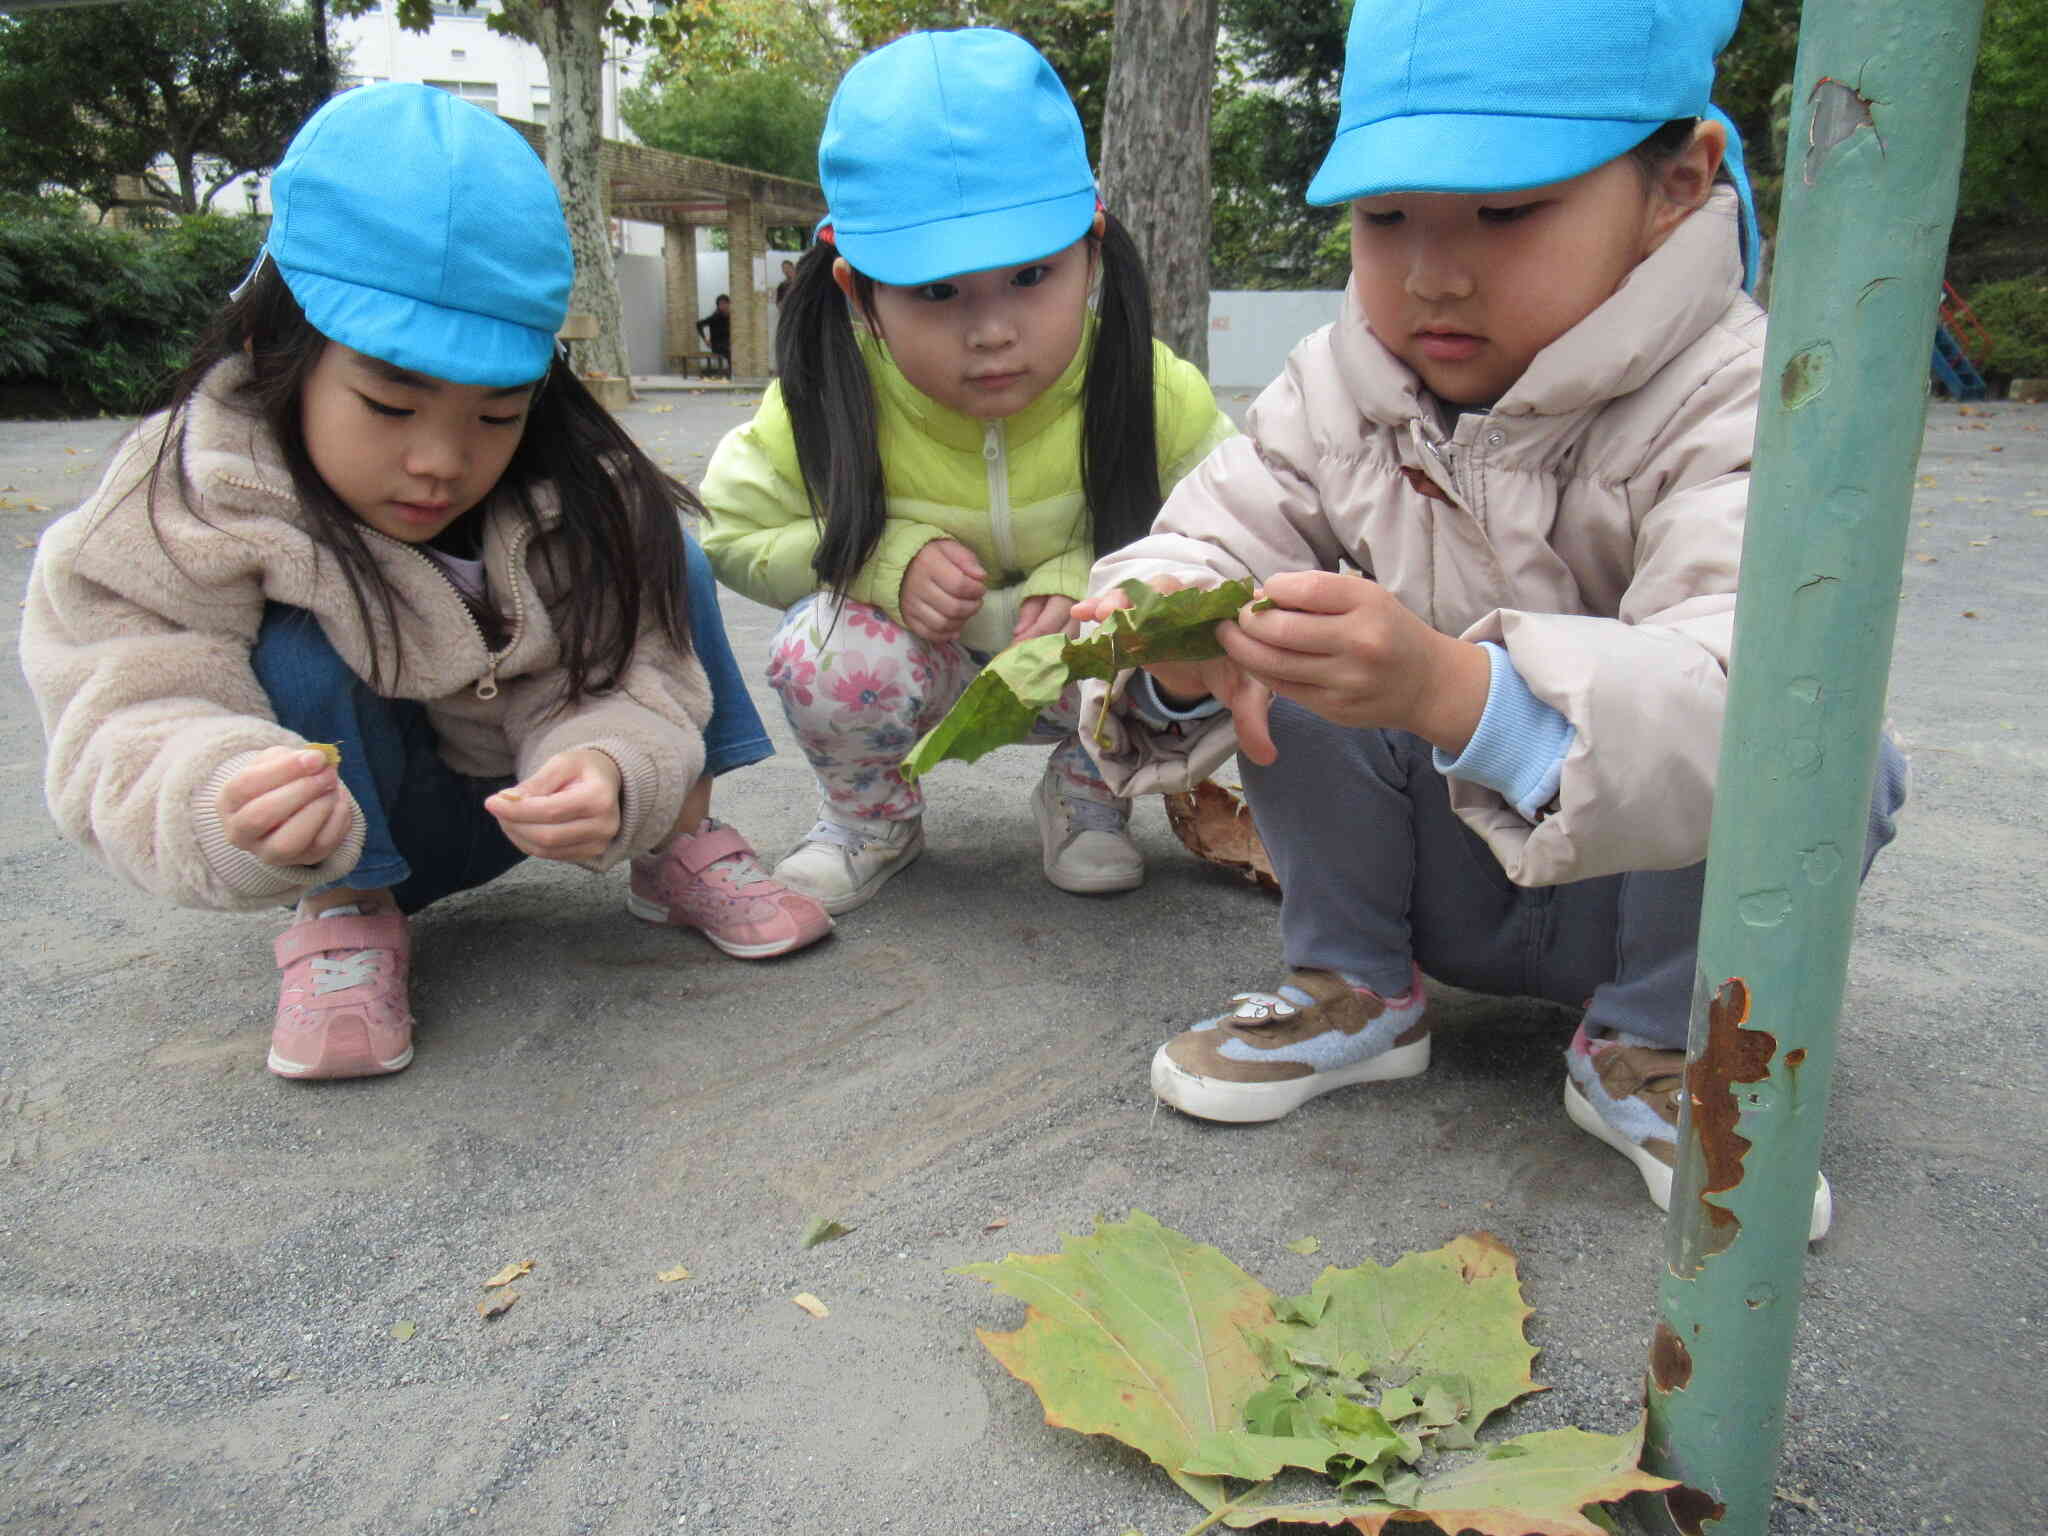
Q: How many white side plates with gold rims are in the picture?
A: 0